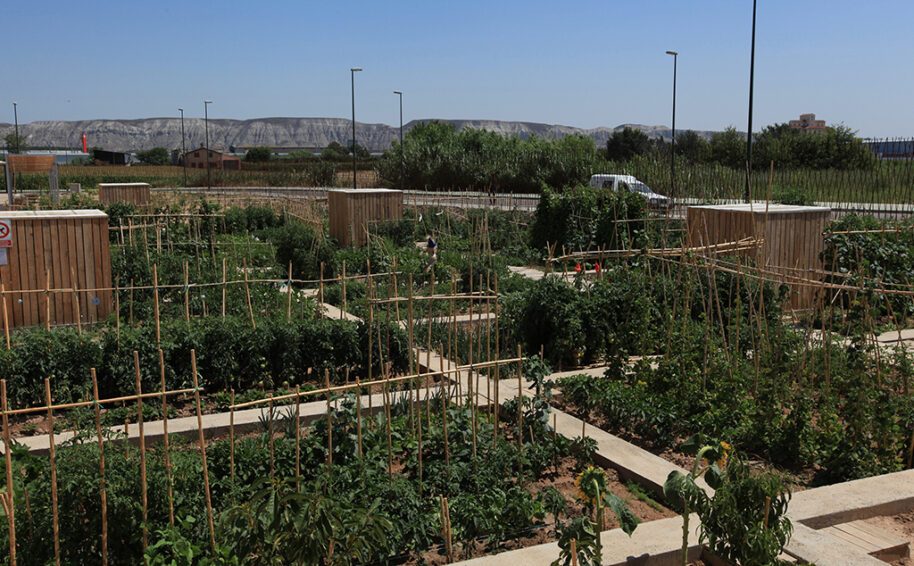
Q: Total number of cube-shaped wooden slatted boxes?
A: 4